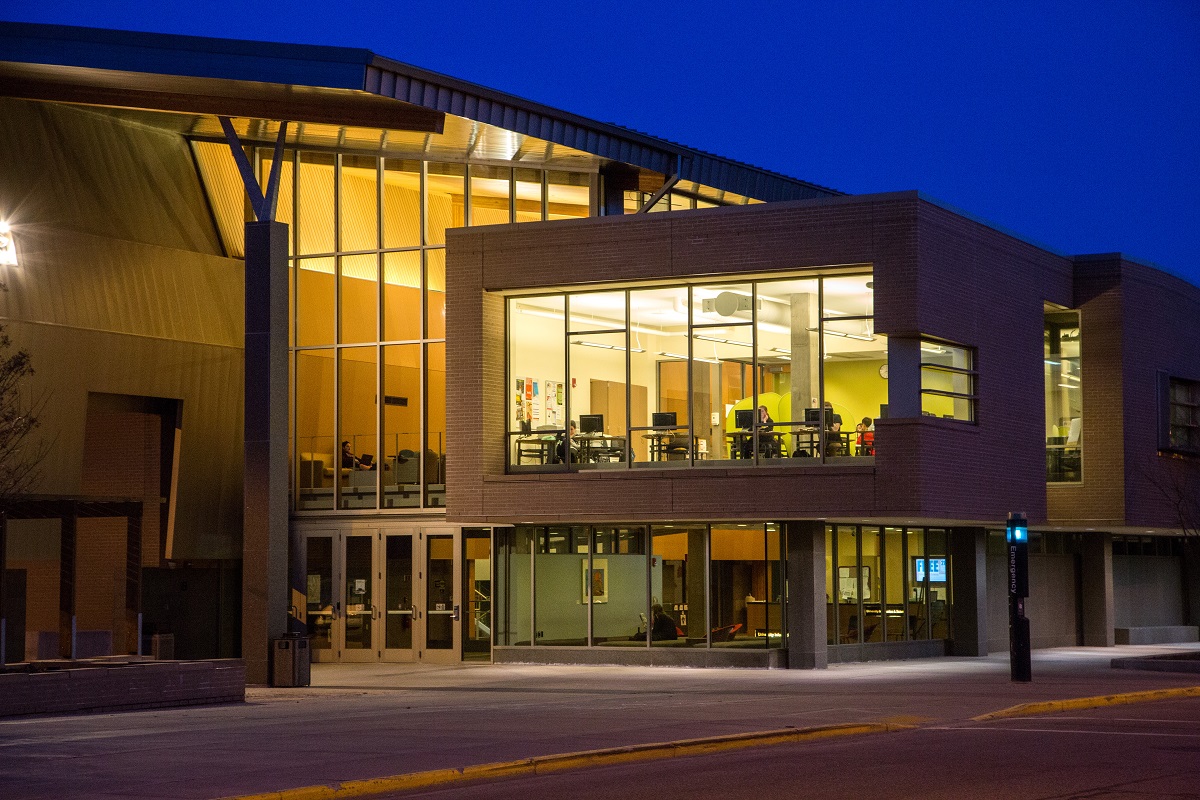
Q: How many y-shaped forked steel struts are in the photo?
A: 1